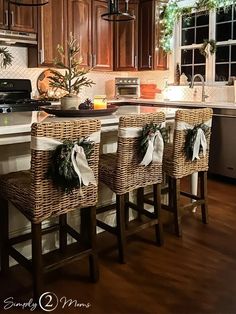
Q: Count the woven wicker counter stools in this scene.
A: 3